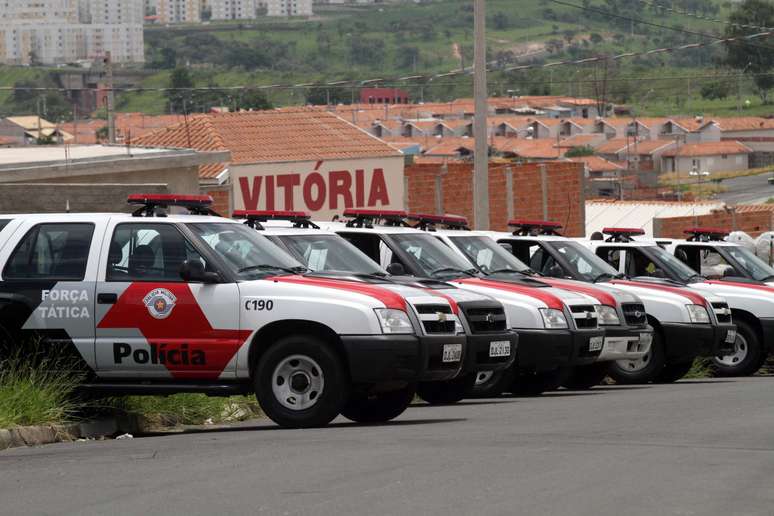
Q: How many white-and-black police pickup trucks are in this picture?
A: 7